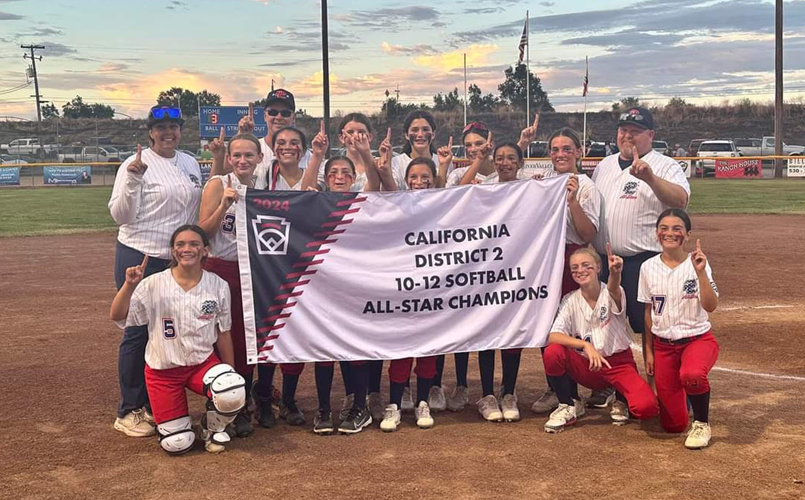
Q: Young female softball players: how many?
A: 12